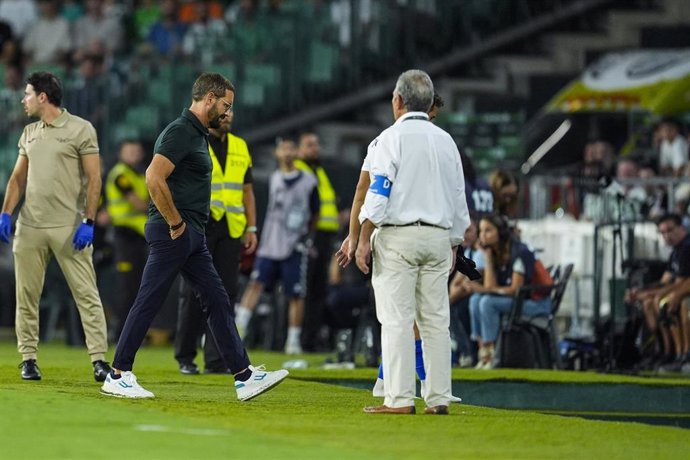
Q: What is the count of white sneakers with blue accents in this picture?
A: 2